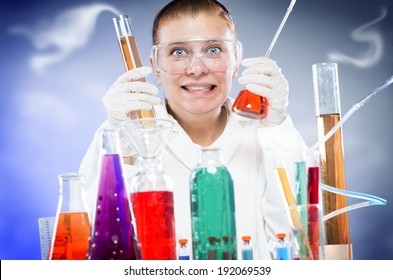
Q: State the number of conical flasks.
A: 3